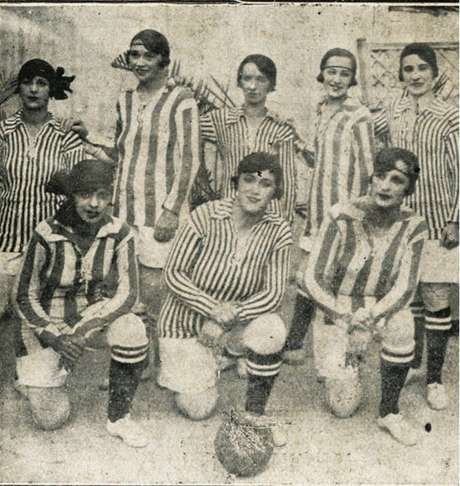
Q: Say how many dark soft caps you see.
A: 2